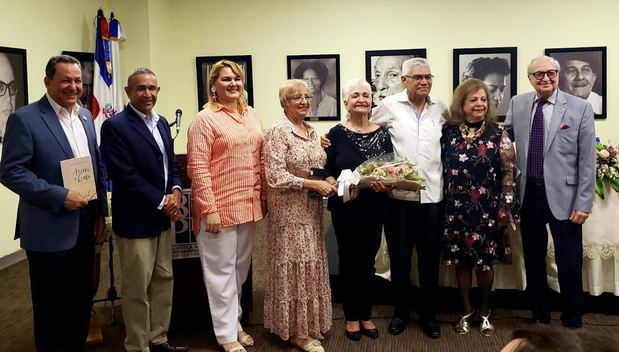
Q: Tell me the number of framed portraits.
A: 7